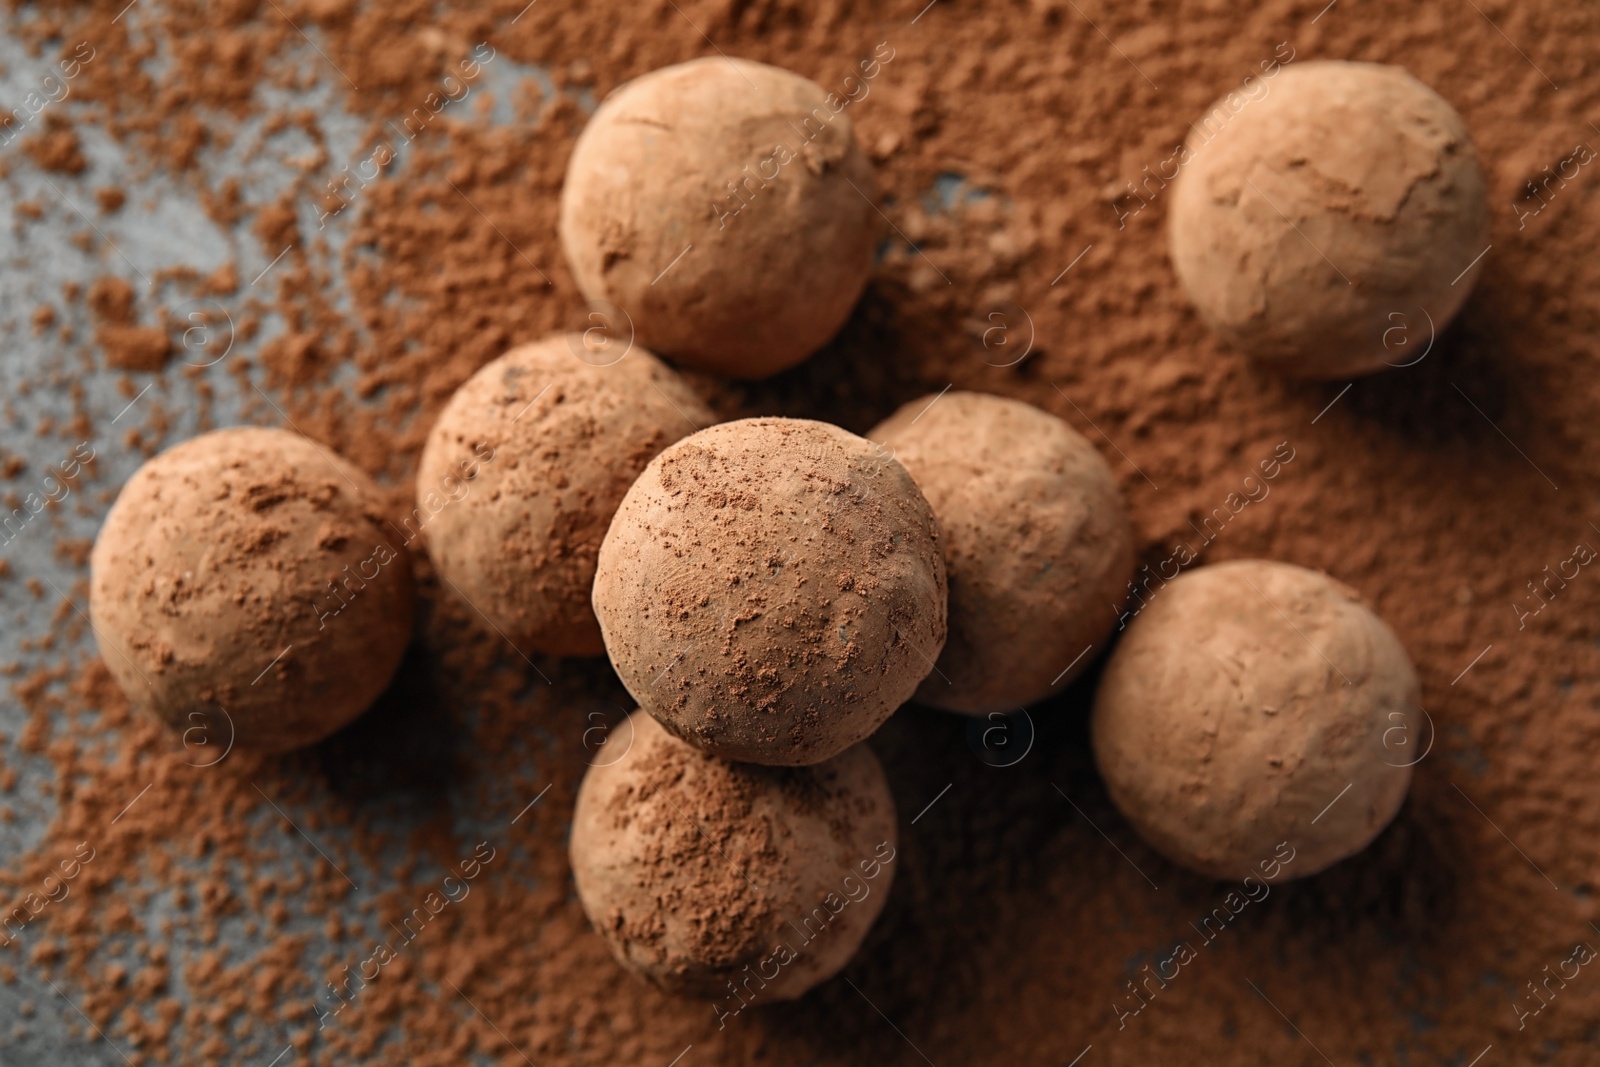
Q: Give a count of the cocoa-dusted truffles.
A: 8